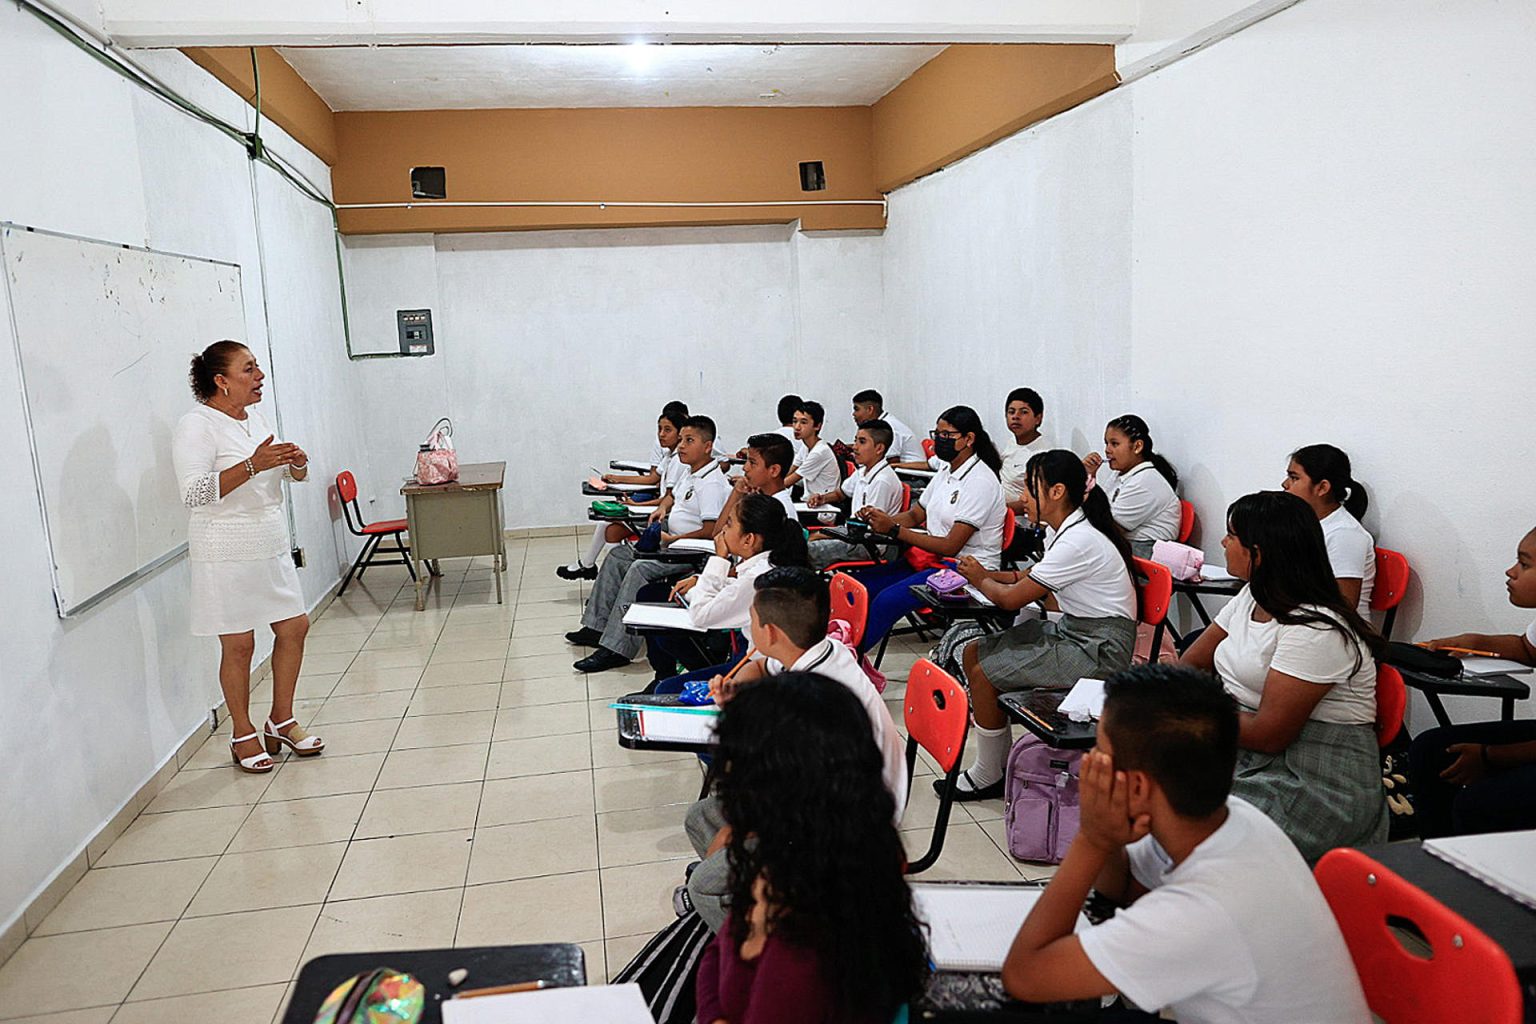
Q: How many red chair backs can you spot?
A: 12